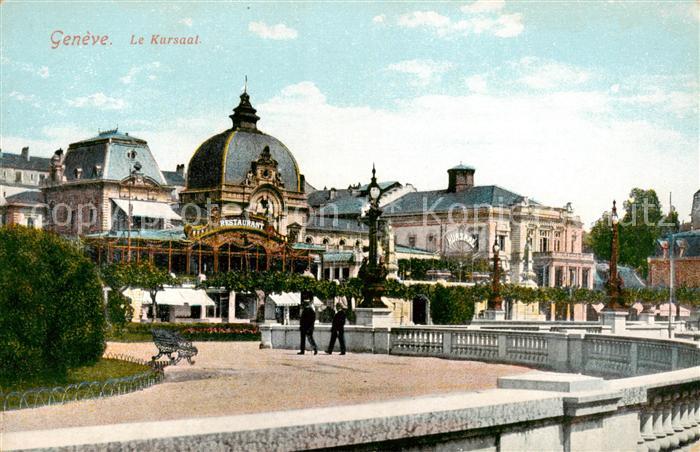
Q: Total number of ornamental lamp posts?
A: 3